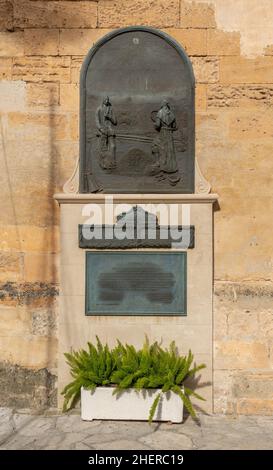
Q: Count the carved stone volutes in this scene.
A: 2